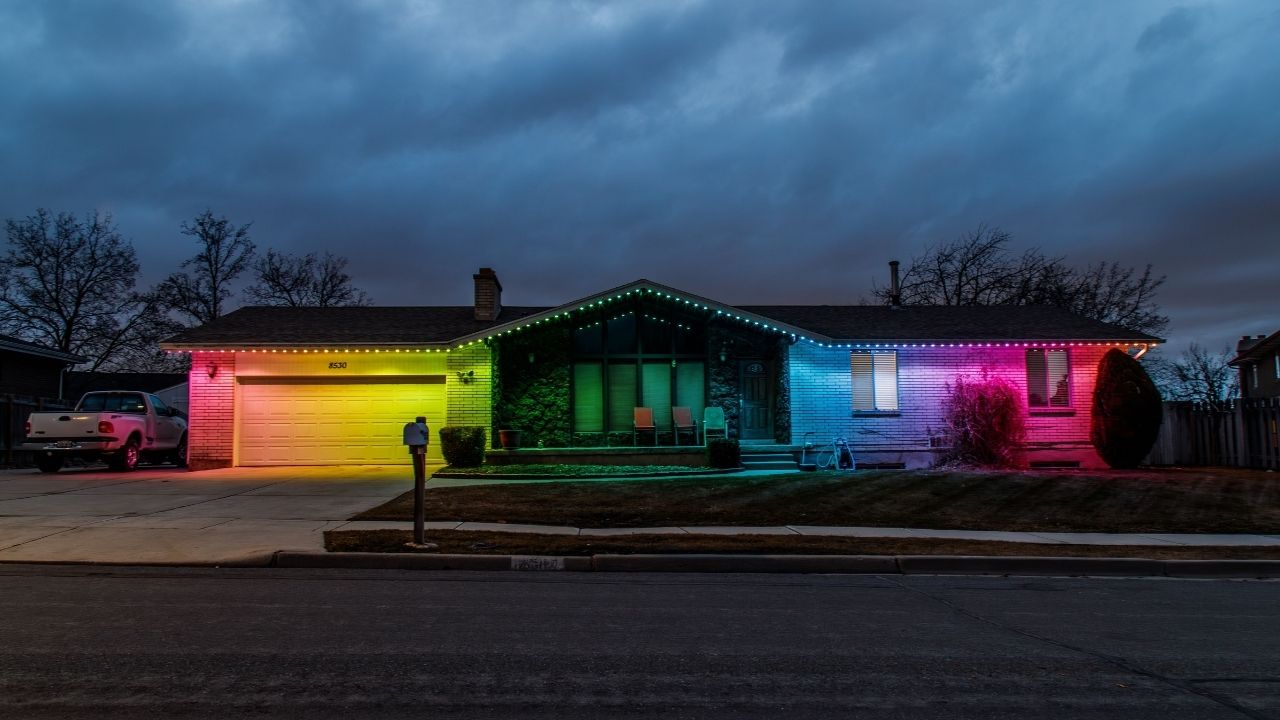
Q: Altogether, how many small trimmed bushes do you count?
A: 2